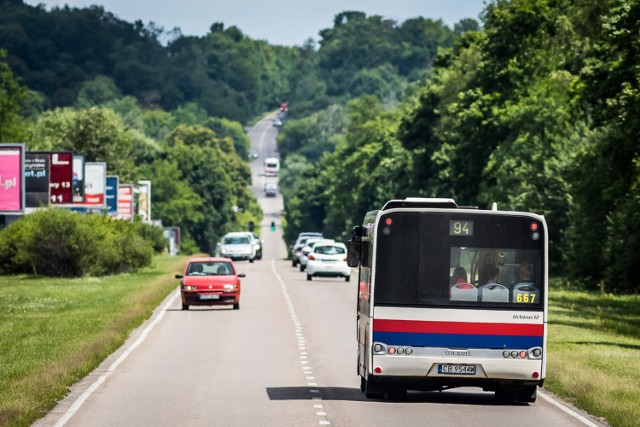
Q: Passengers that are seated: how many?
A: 3